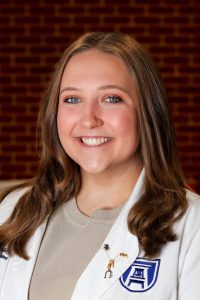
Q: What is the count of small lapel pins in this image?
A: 3